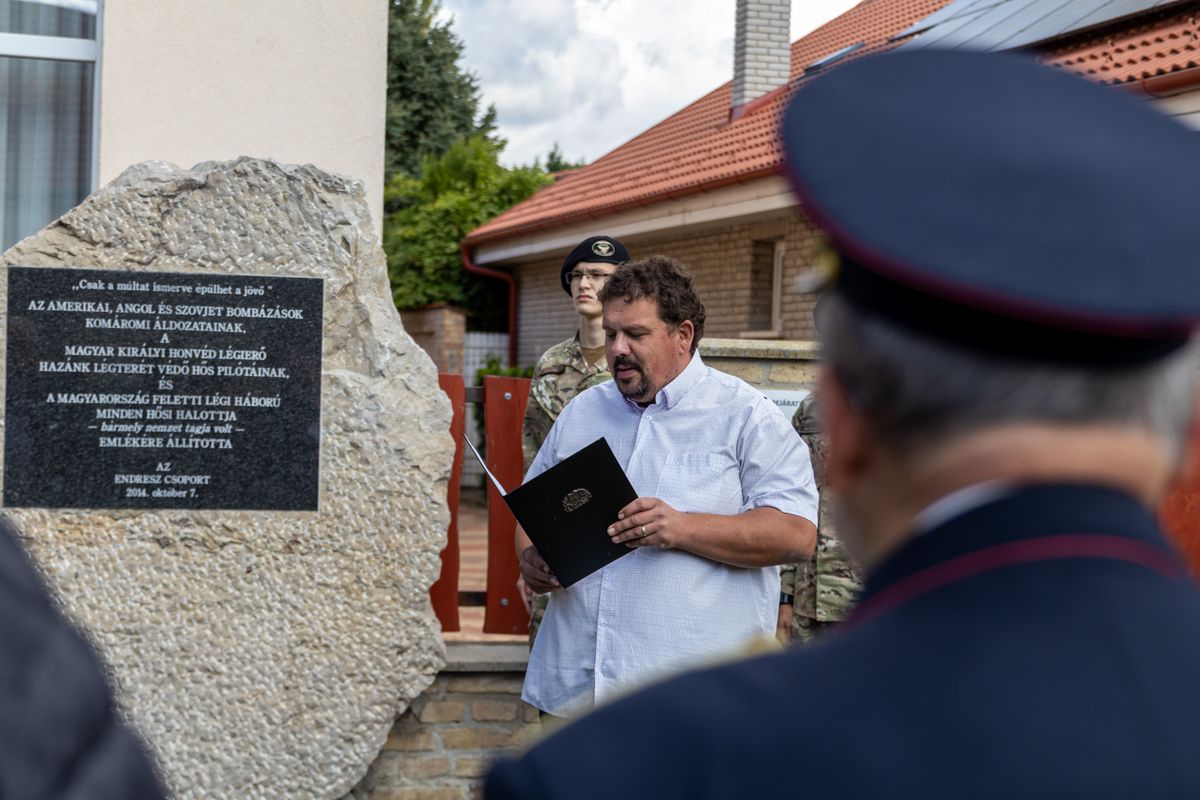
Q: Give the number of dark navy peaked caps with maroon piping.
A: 1